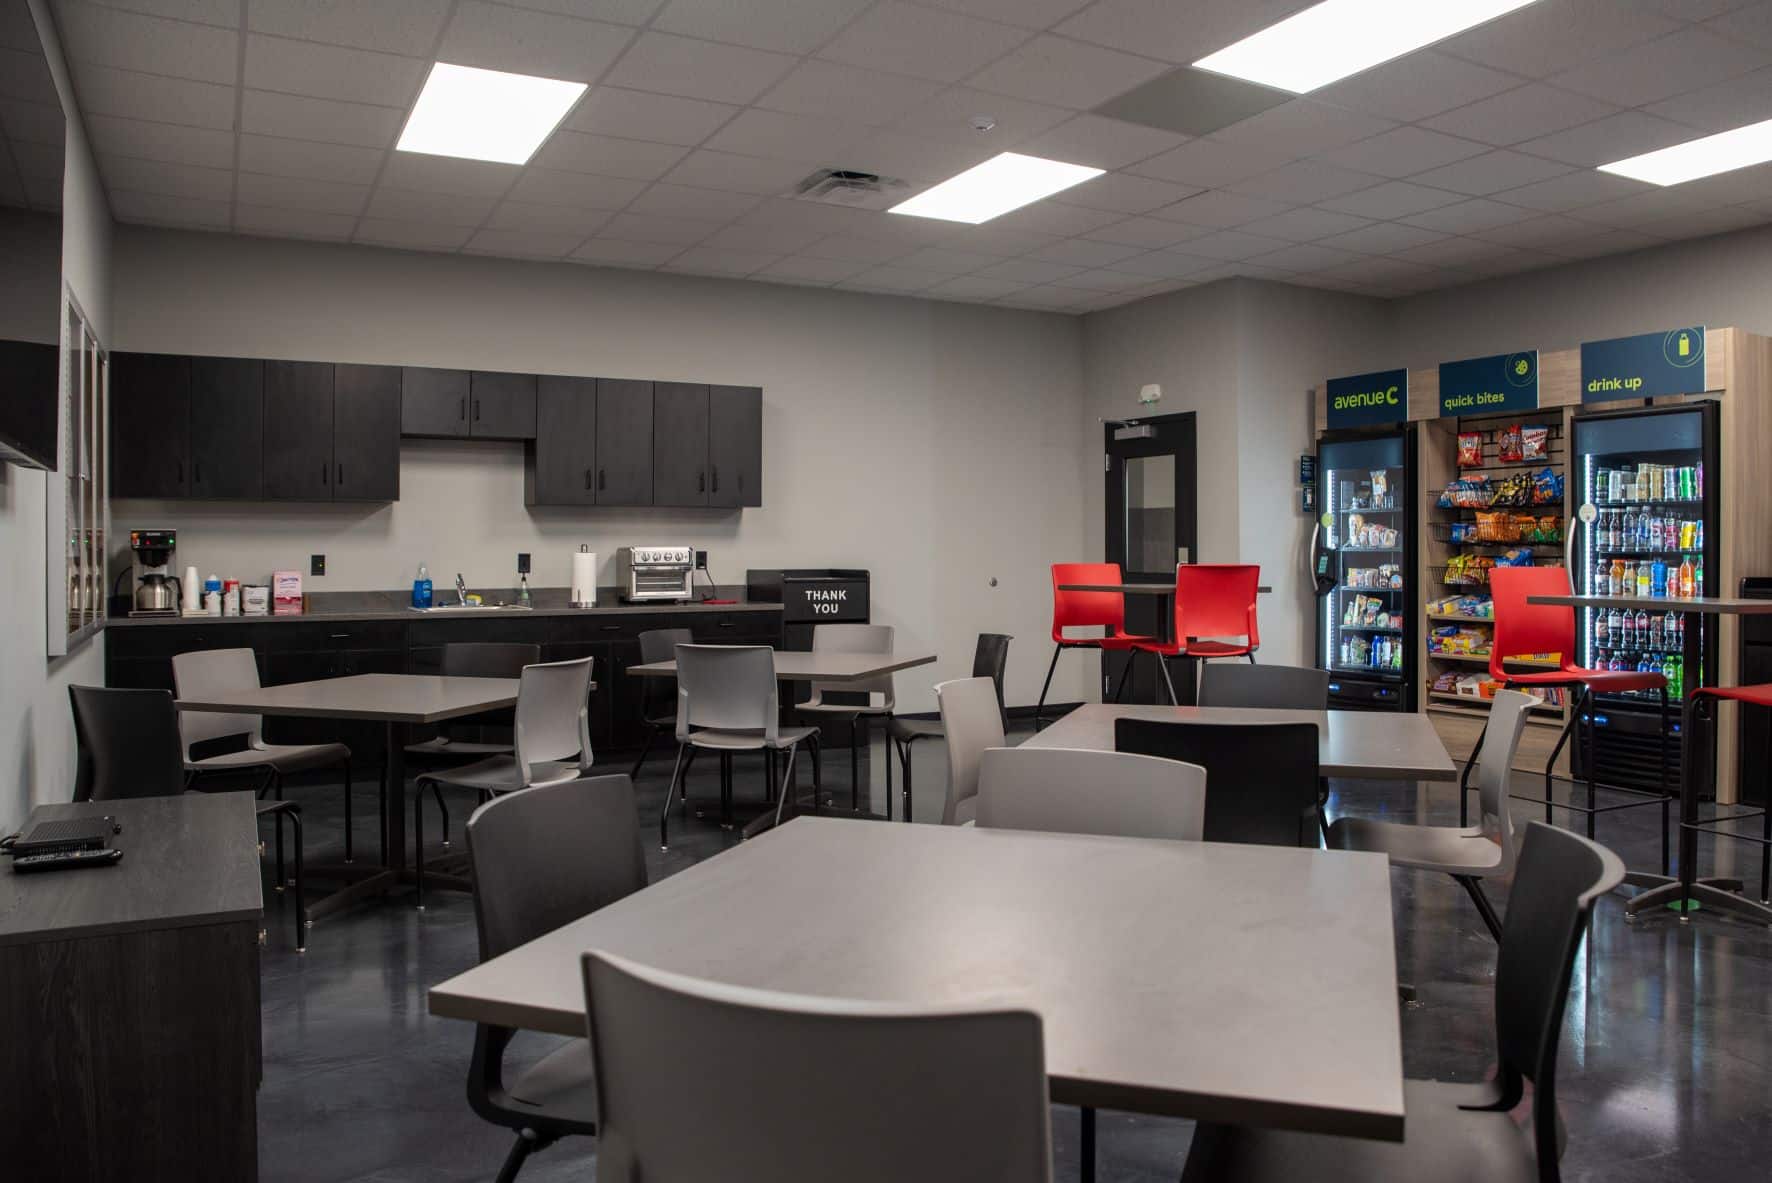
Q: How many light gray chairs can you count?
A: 8